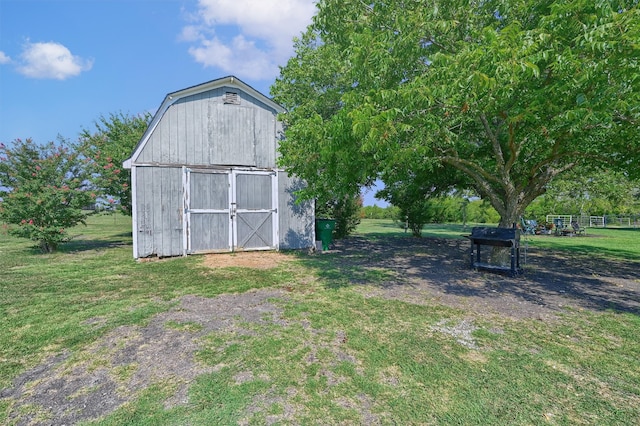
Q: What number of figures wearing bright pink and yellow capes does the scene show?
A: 0